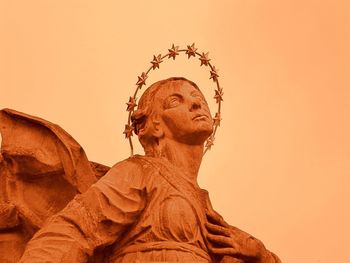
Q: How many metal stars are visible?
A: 11